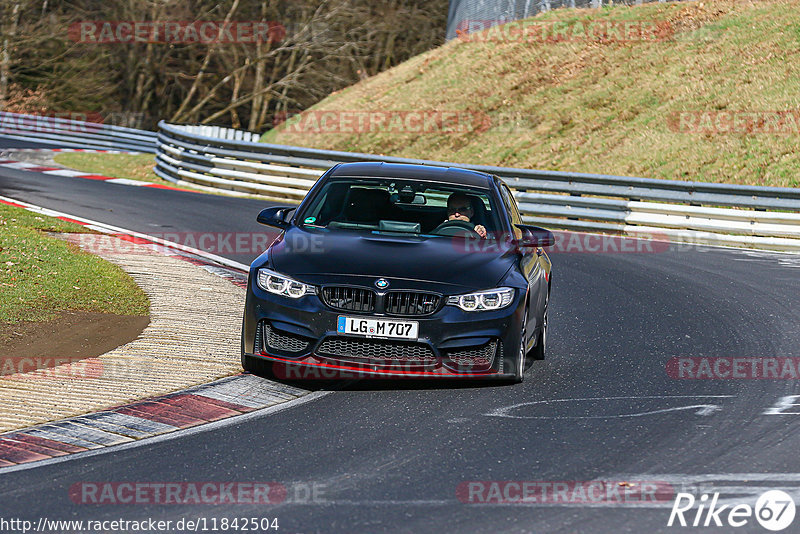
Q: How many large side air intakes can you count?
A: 2